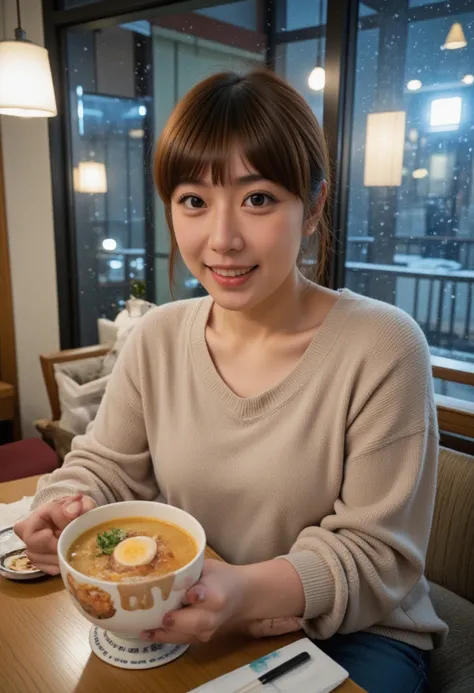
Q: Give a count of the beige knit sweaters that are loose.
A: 1